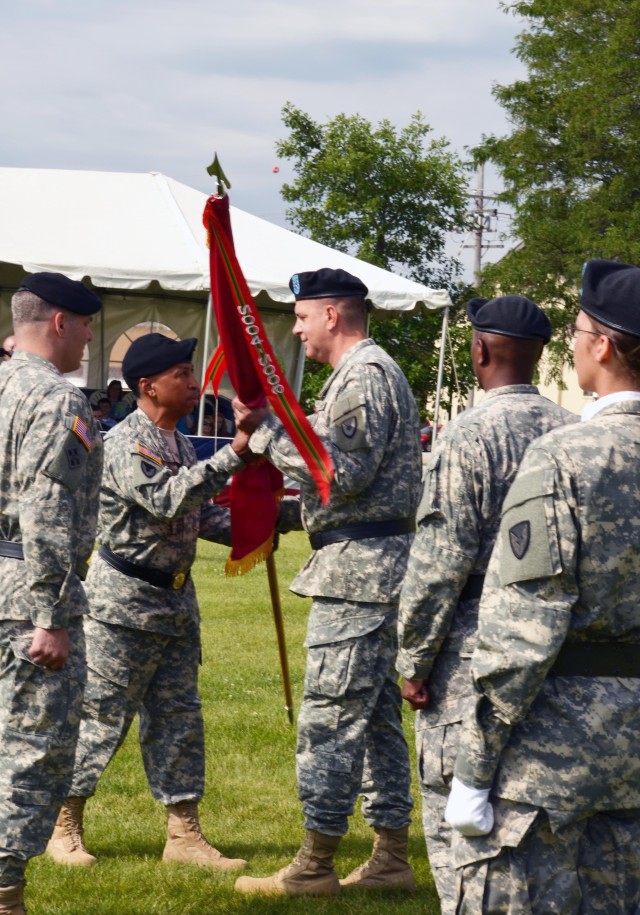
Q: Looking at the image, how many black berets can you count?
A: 5